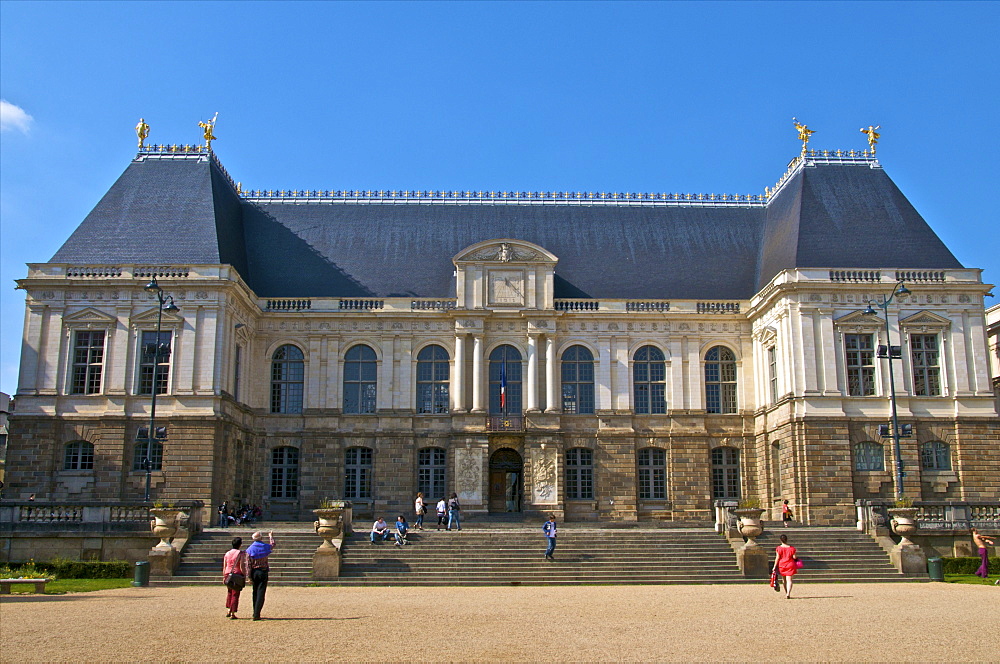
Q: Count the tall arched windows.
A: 7